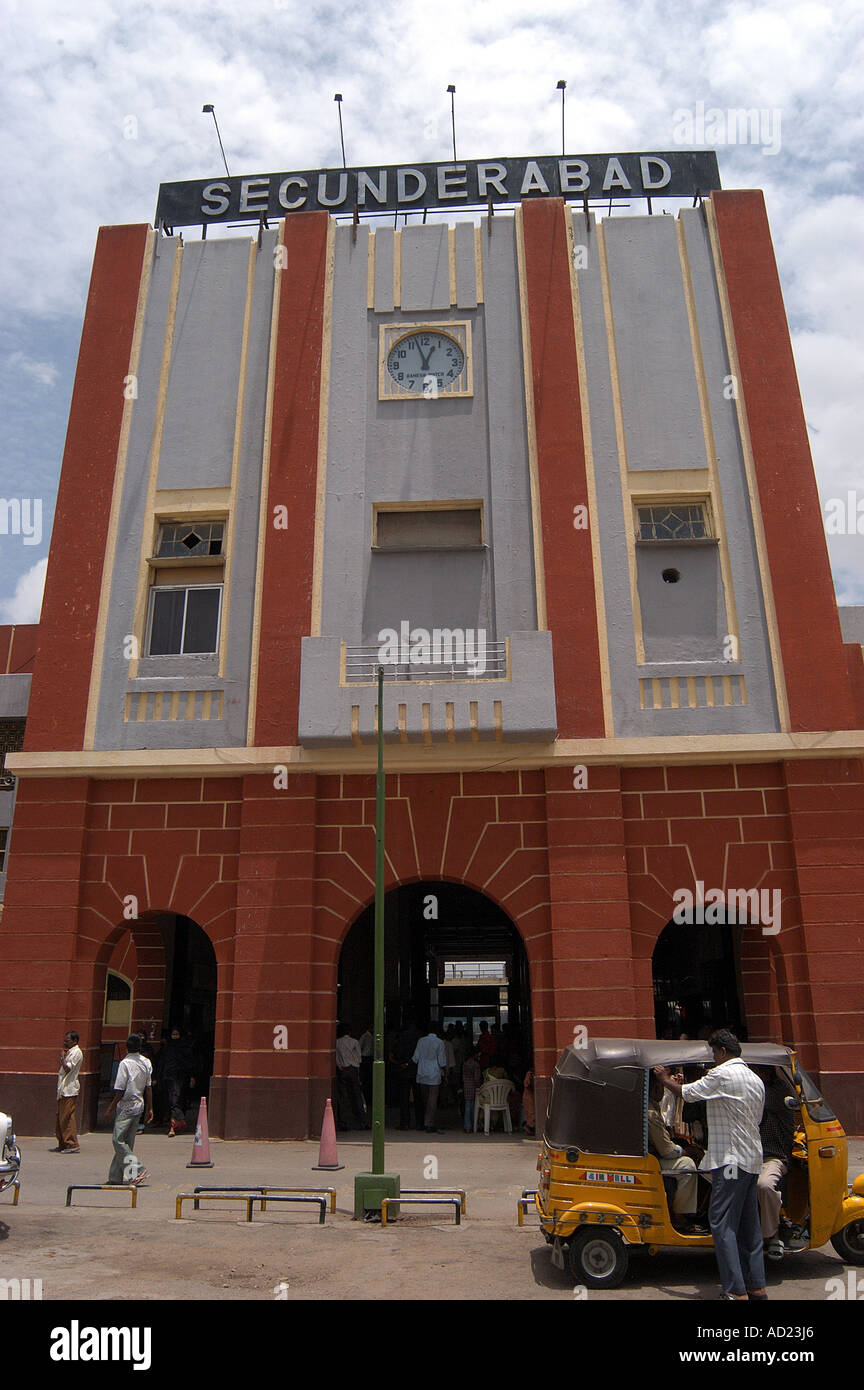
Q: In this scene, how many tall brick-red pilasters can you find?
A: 4